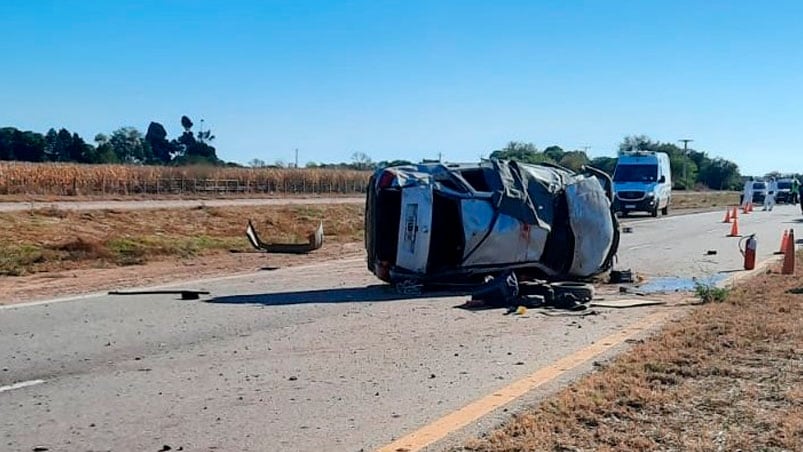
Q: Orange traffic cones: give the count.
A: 7